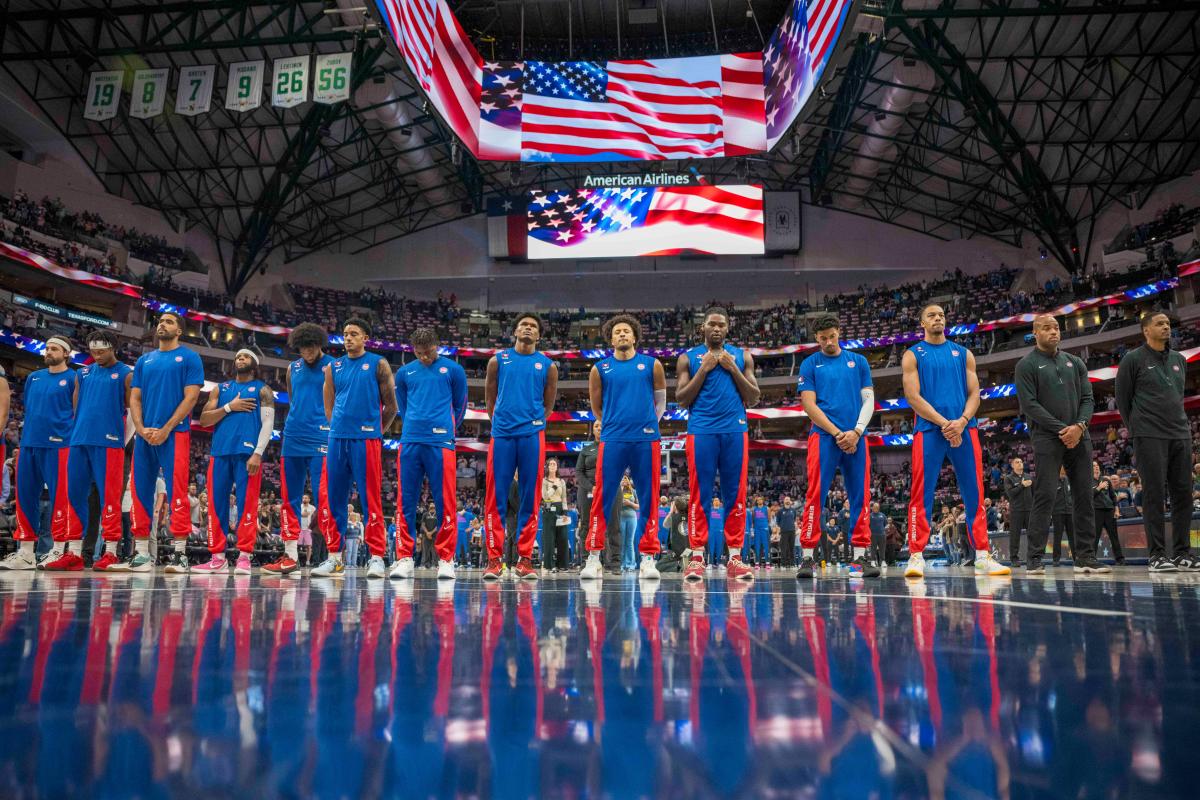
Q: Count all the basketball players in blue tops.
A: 12